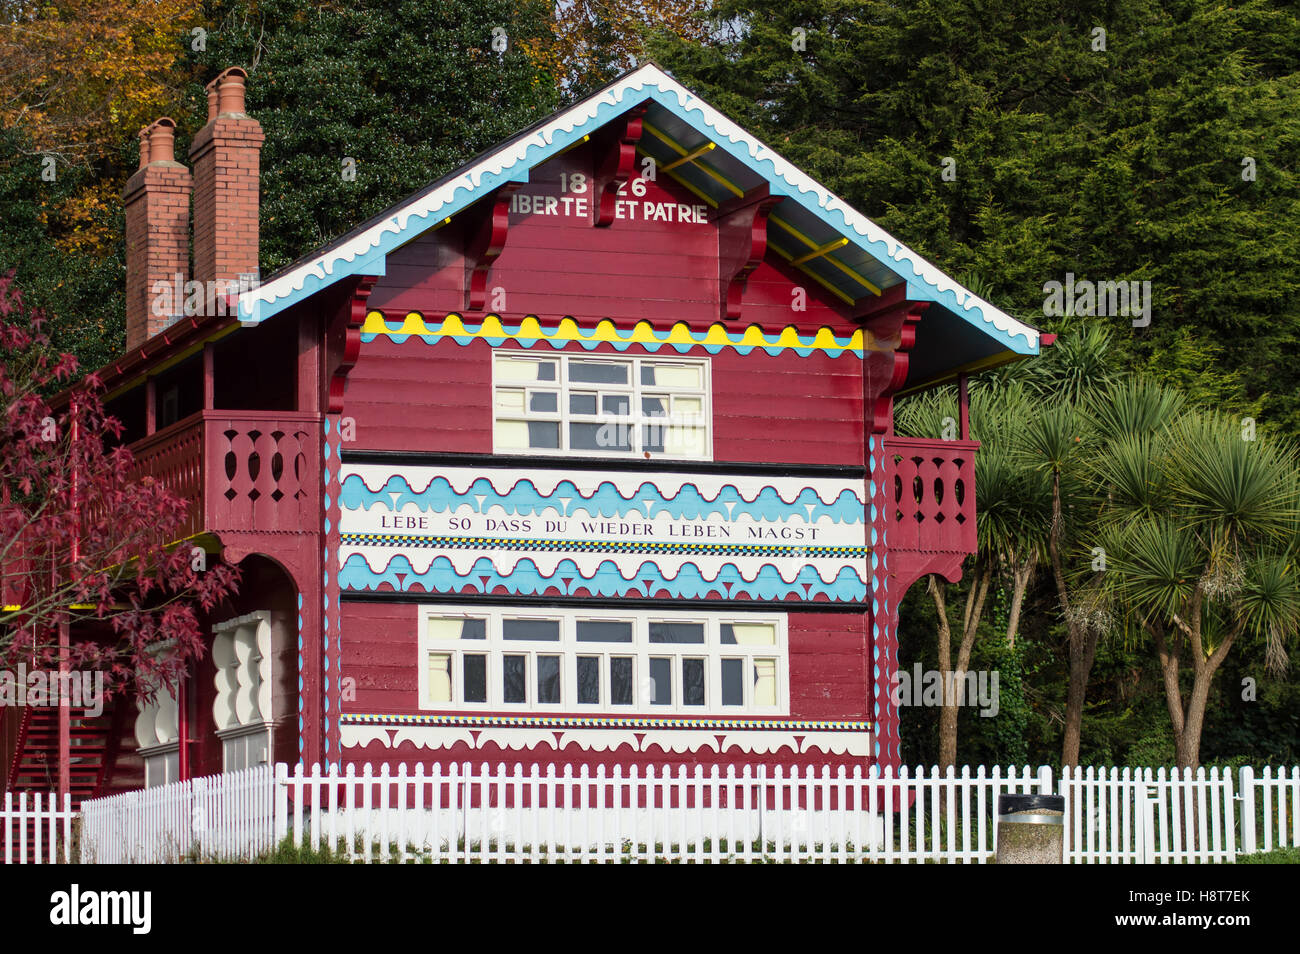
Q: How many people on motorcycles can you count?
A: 0